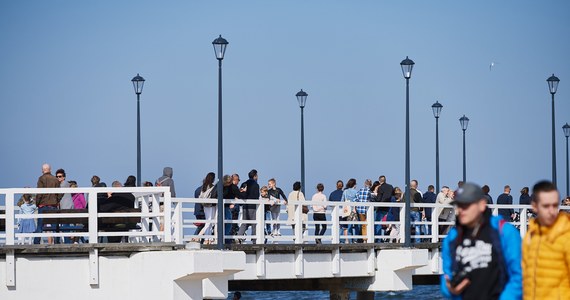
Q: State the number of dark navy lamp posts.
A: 8